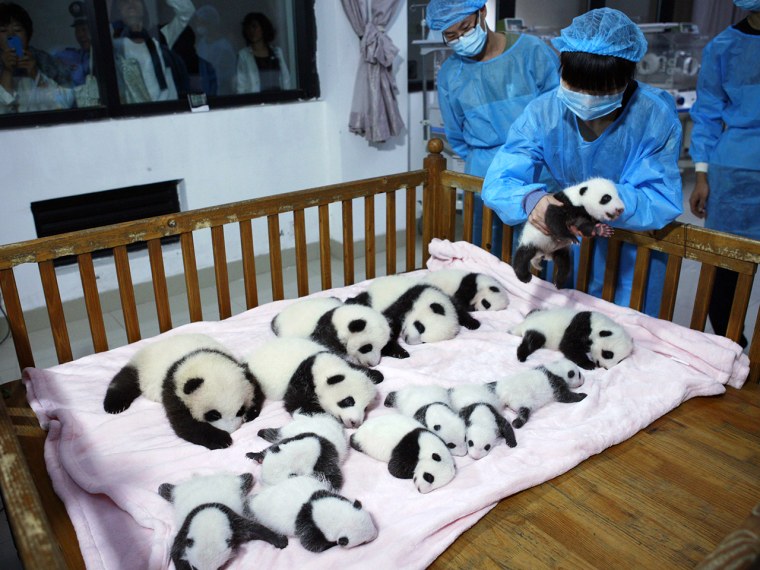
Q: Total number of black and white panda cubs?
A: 14